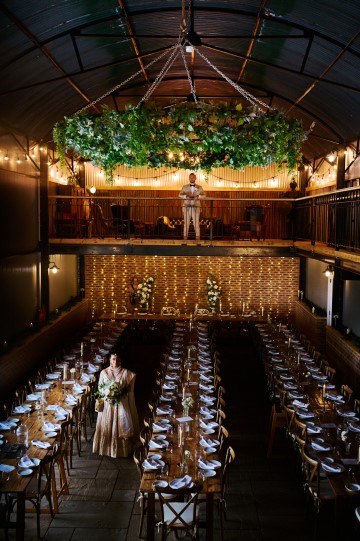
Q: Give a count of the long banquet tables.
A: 3